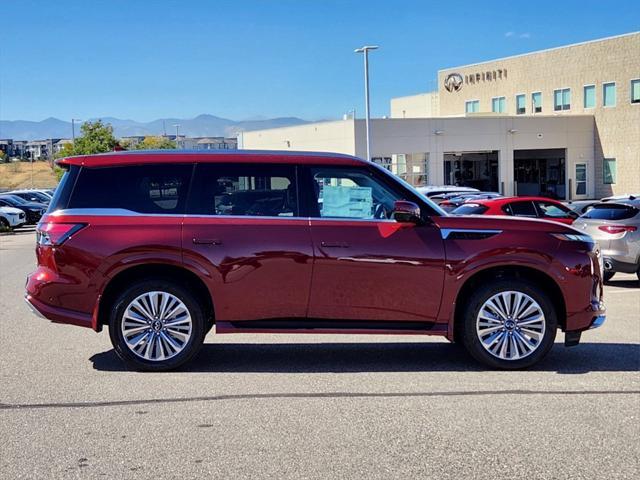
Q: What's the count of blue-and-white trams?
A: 0